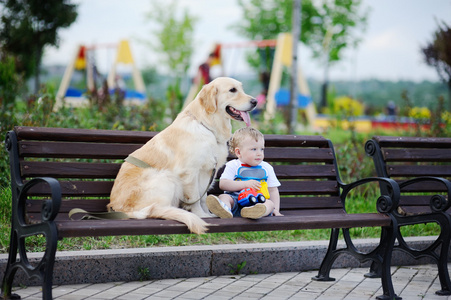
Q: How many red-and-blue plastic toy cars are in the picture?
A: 1